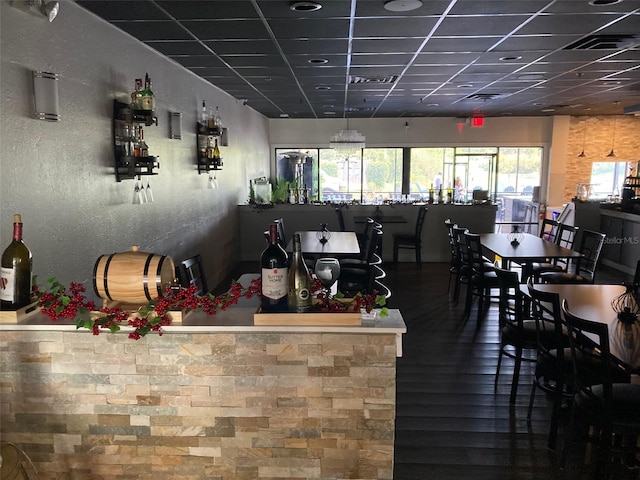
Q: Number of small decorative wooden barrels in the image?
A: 1